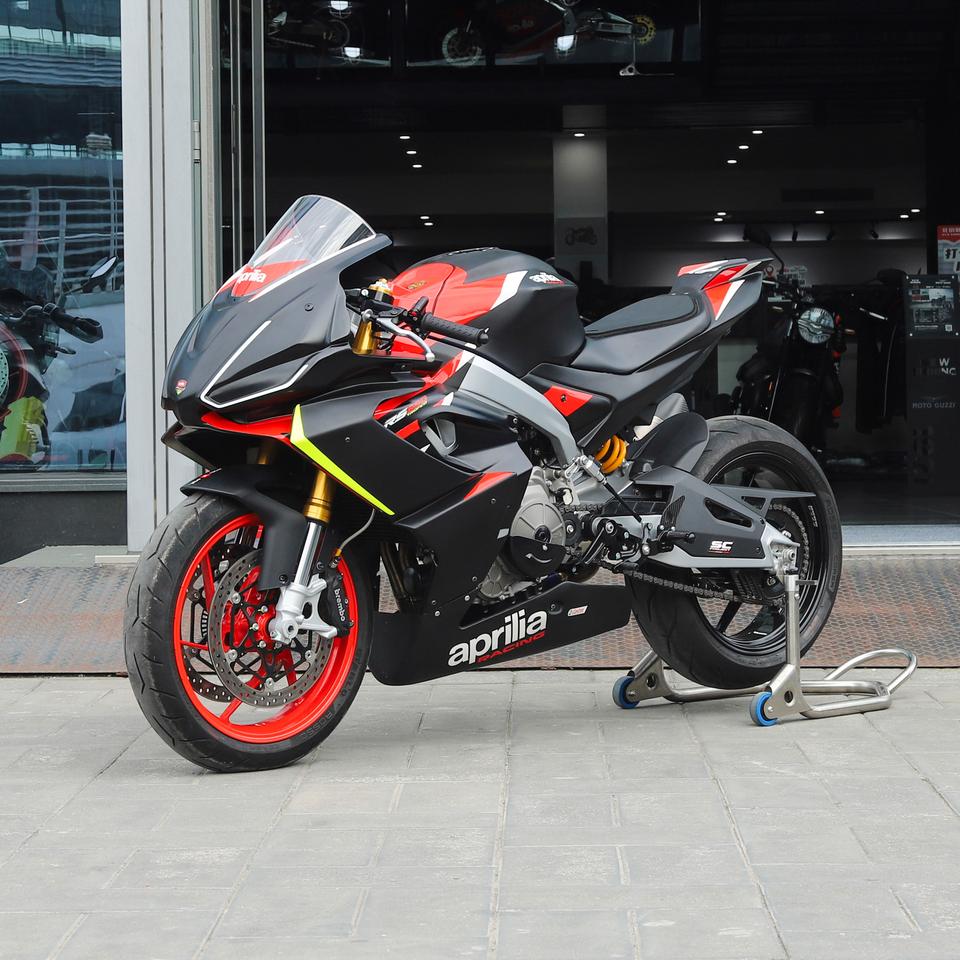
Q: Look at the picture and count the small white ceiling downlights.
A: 14